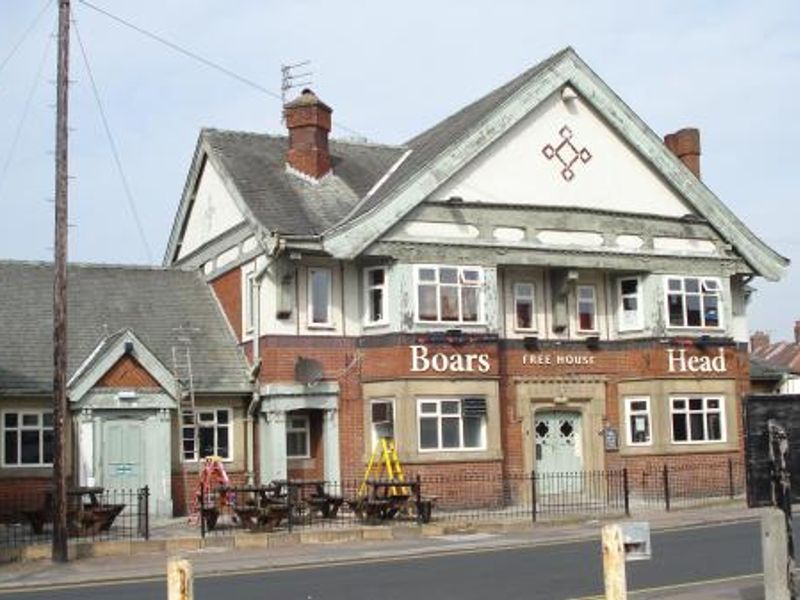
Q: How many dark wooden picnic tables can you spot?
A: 4